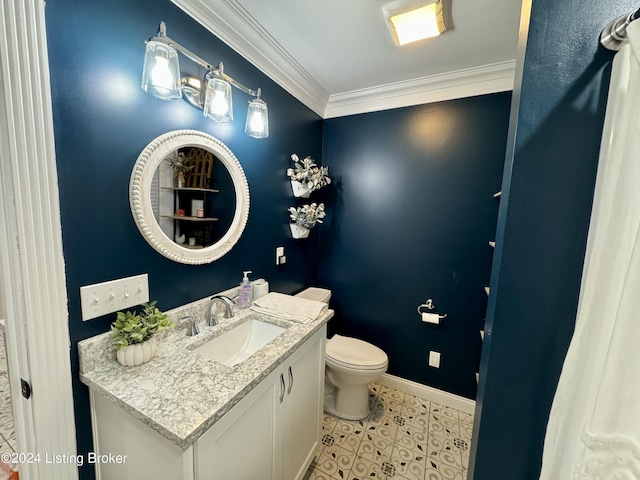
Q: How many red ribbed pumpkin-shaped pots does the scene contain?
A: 0